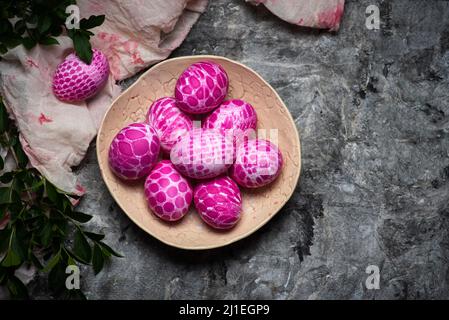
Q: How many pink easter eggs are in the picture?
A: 9